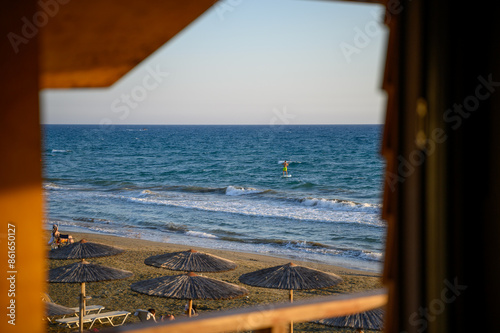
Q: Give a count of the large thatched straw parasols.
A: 6